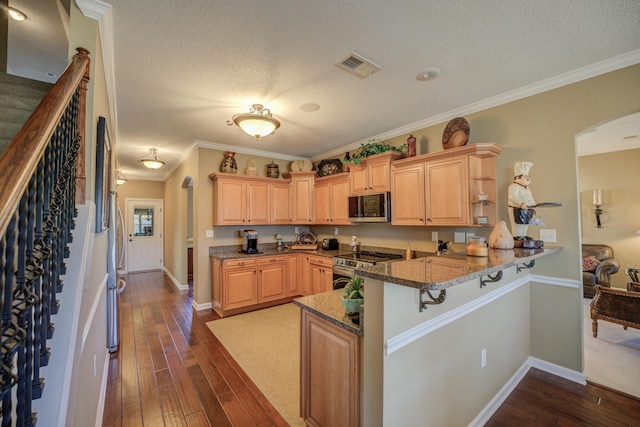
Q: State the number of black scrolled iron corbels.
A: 3